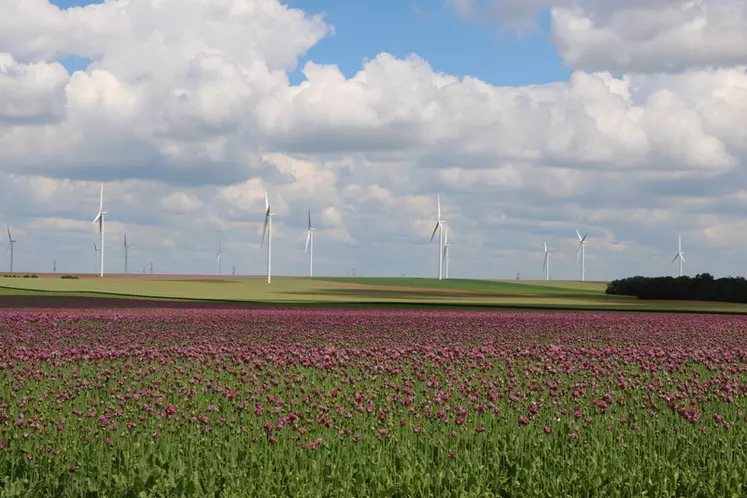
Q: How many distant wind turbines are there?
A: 12